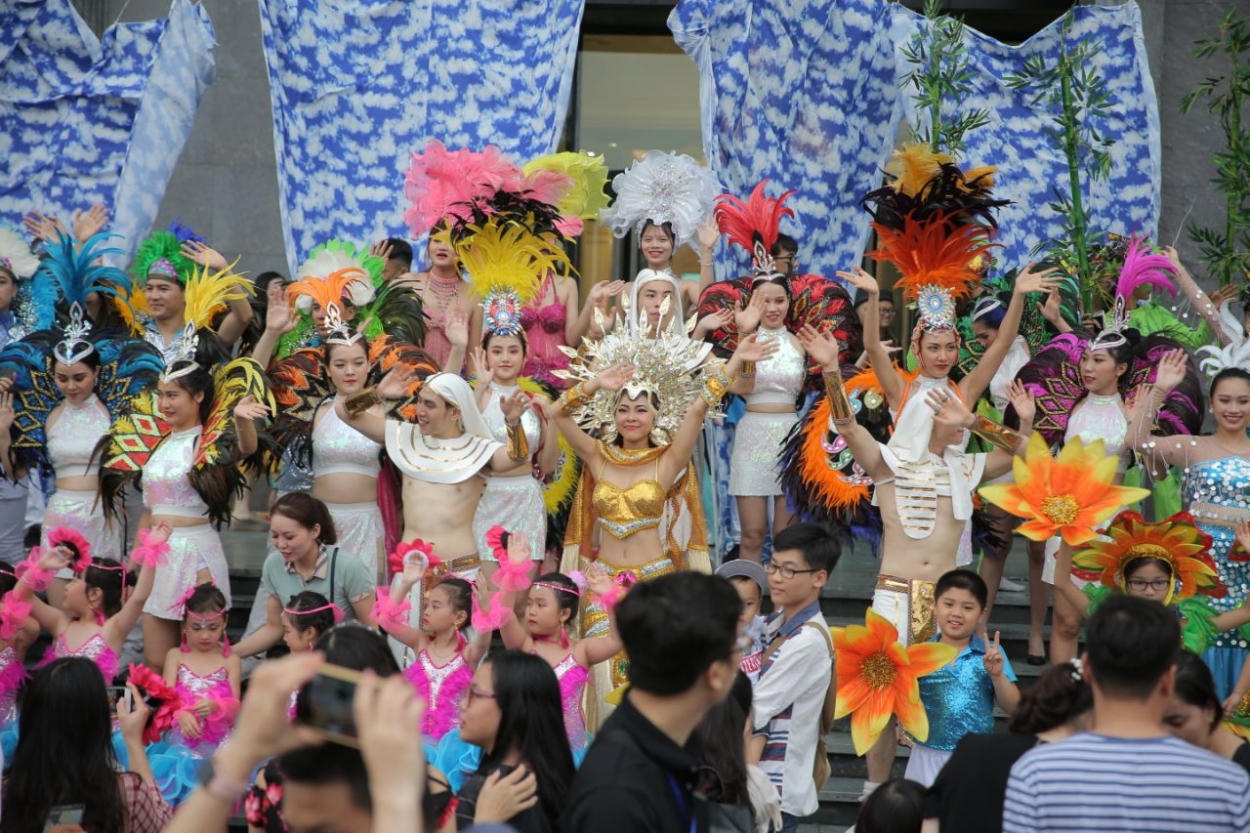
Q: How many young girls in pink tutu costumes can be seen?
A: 6